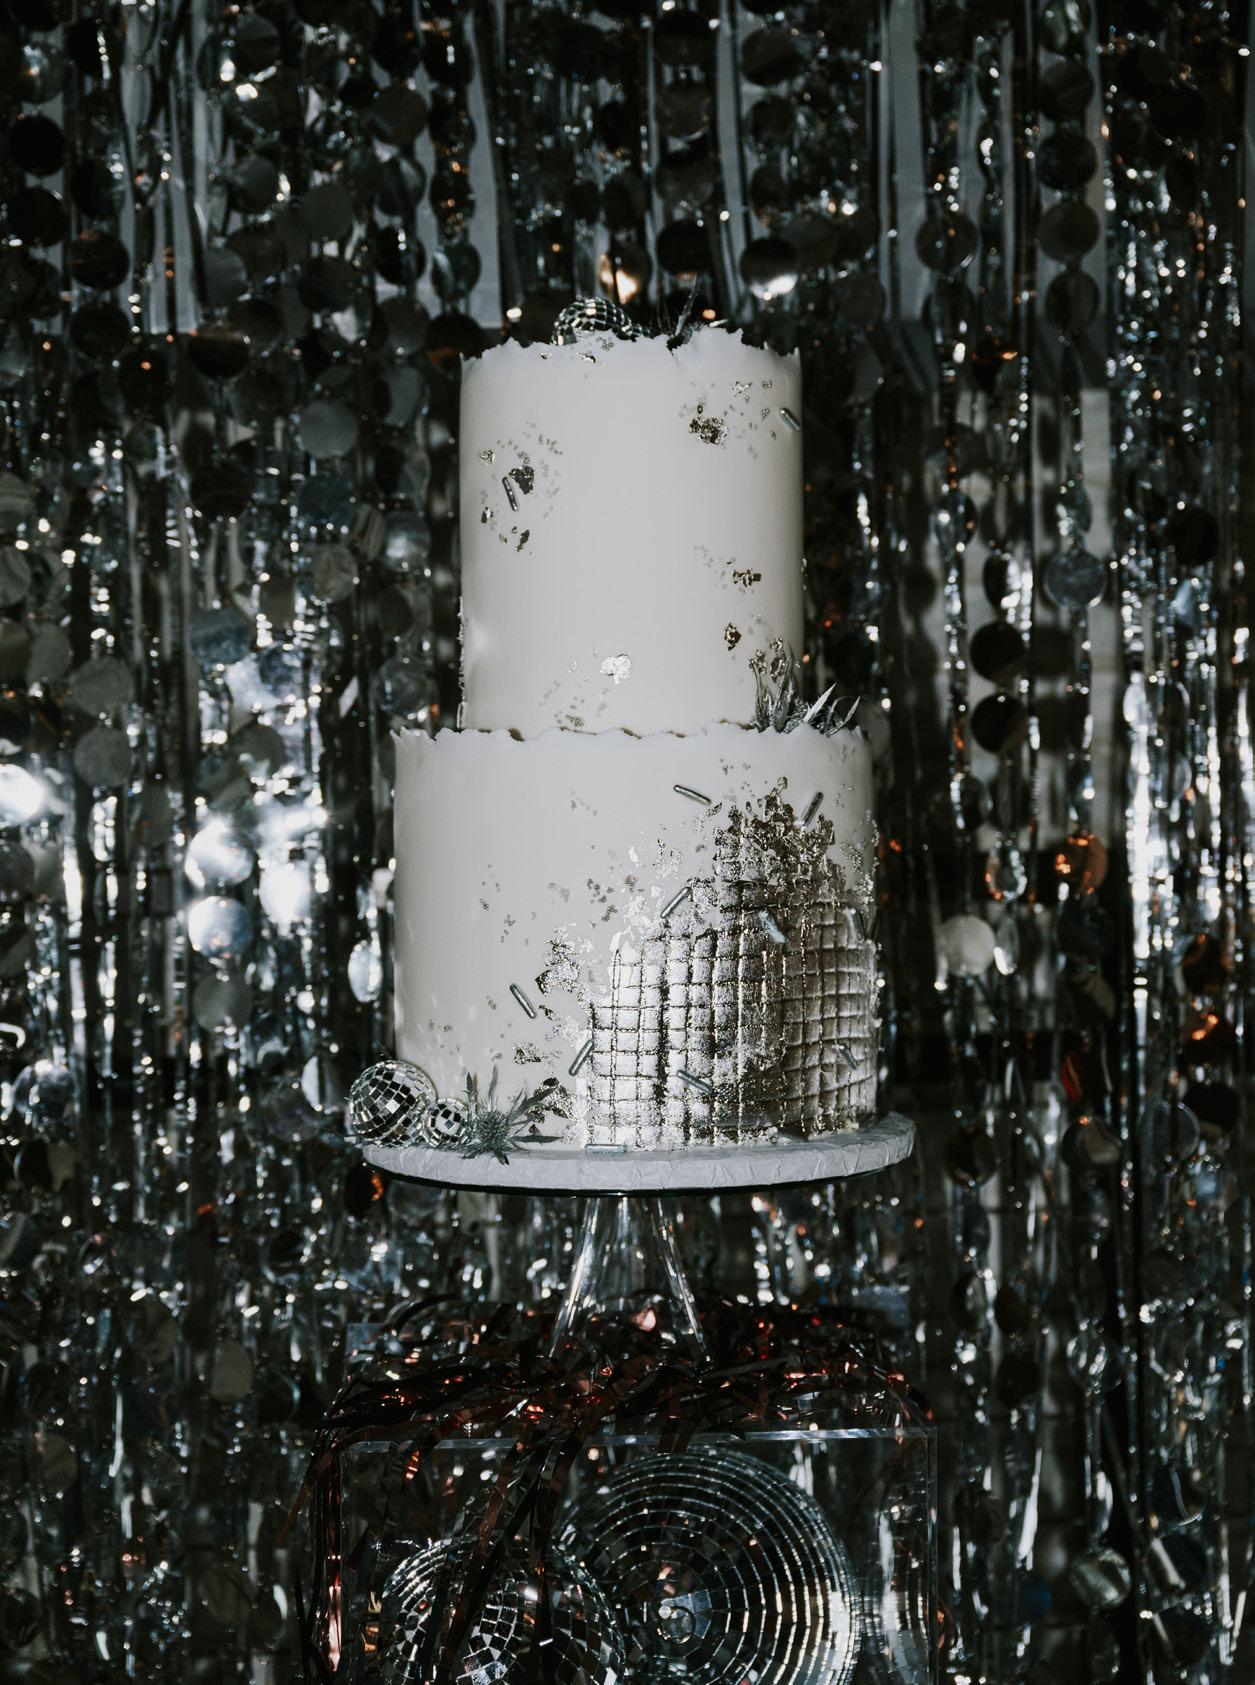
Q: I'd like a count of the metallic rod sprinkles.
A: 12